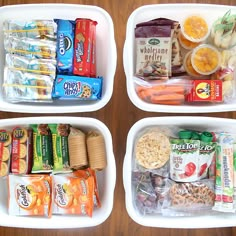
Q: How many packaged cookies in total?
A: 3